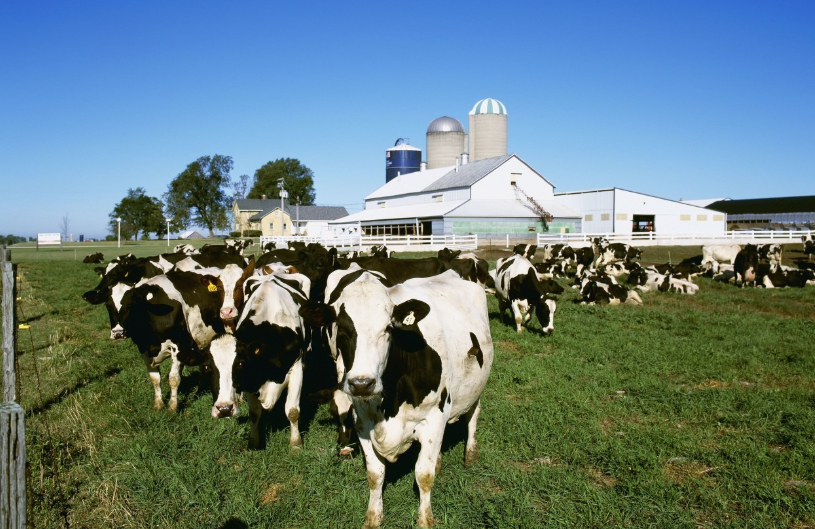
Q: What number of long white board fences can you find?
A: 2